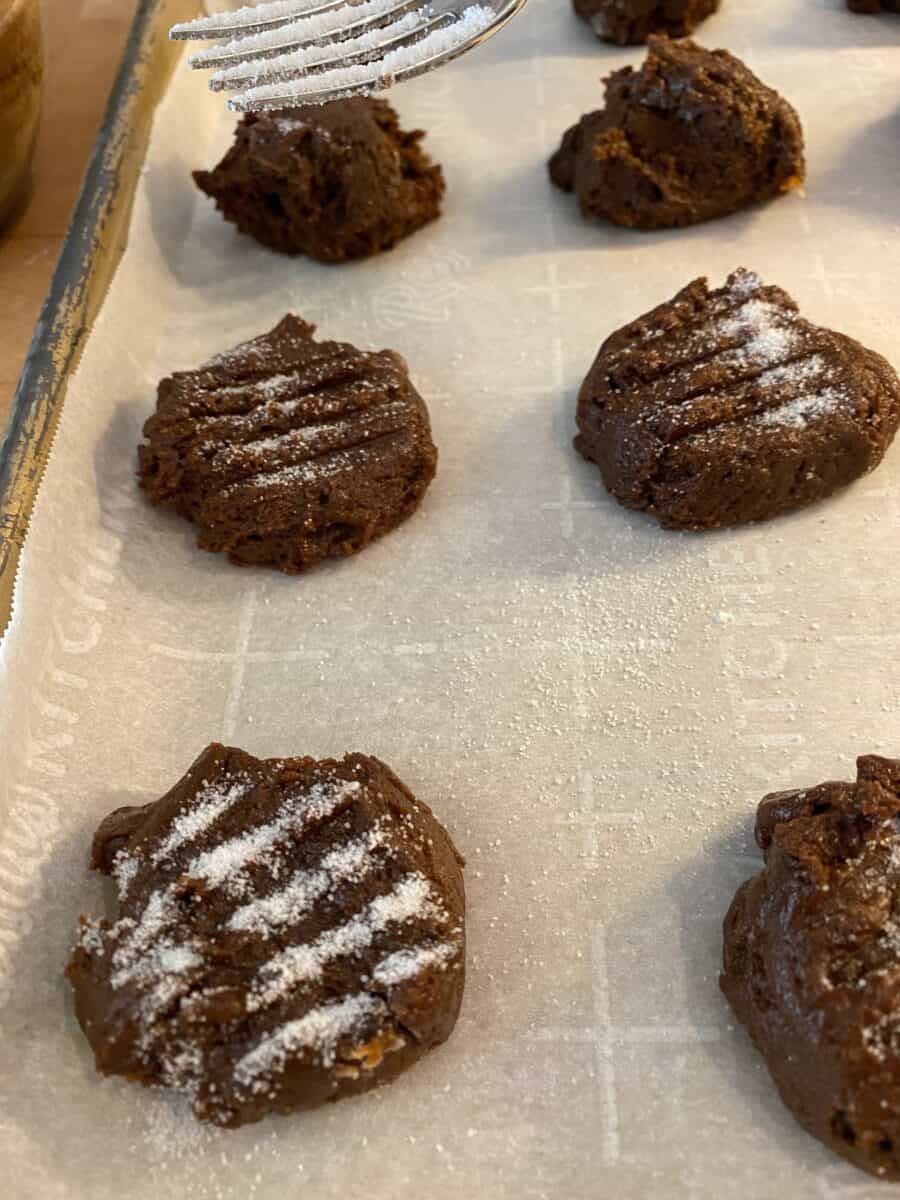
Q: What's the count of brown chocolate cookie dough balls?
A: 8